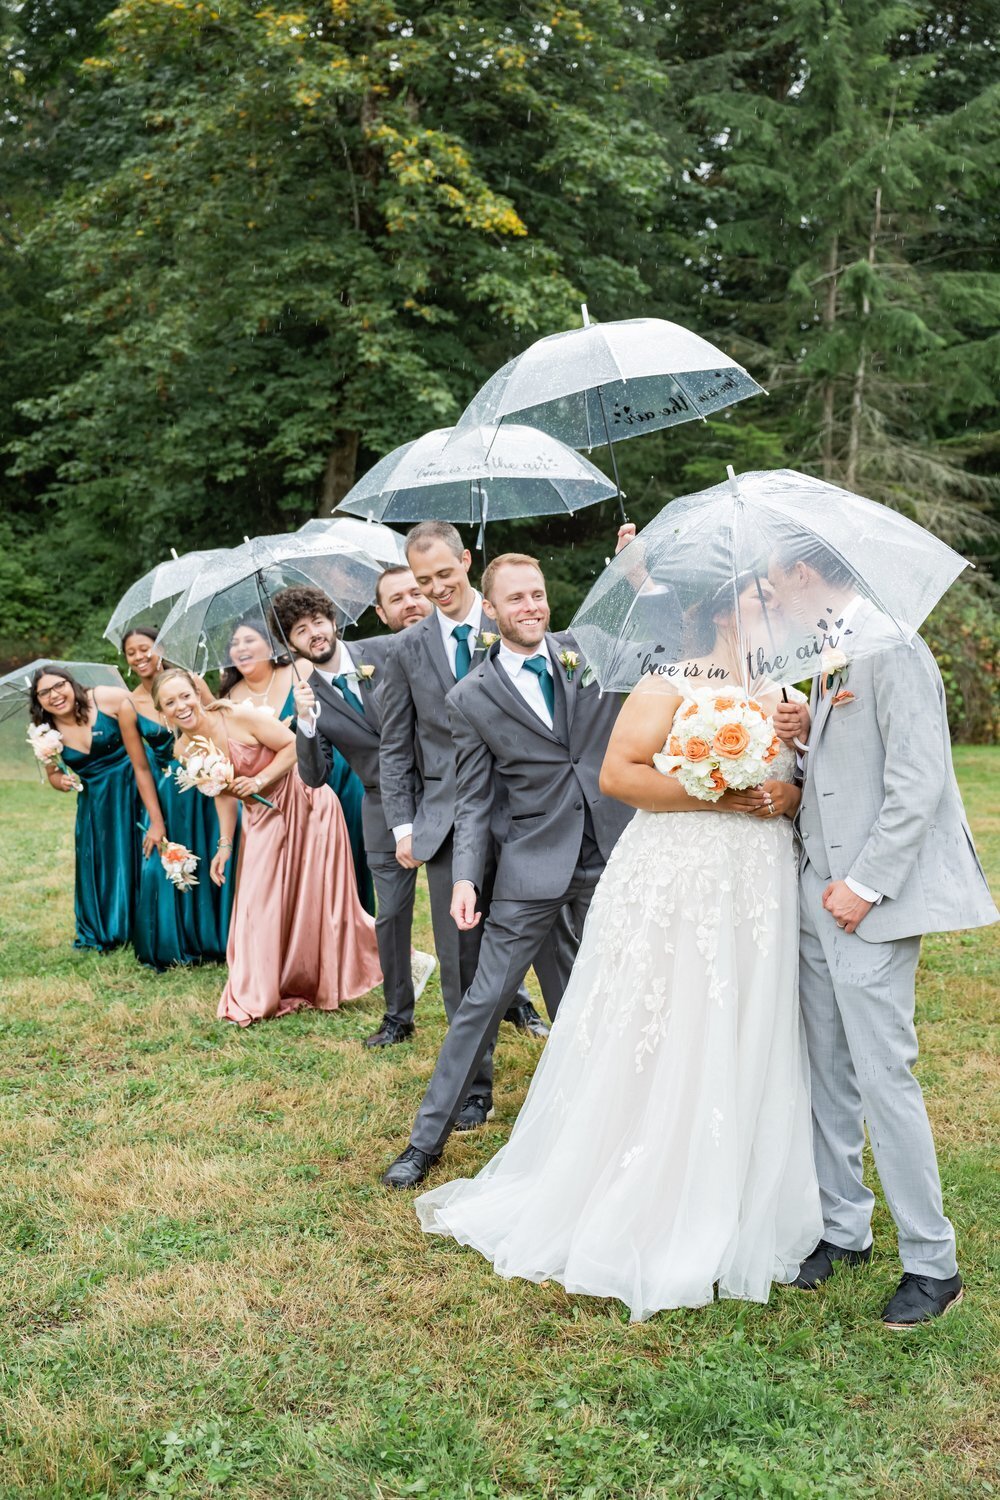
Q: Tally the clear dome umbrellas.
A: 7